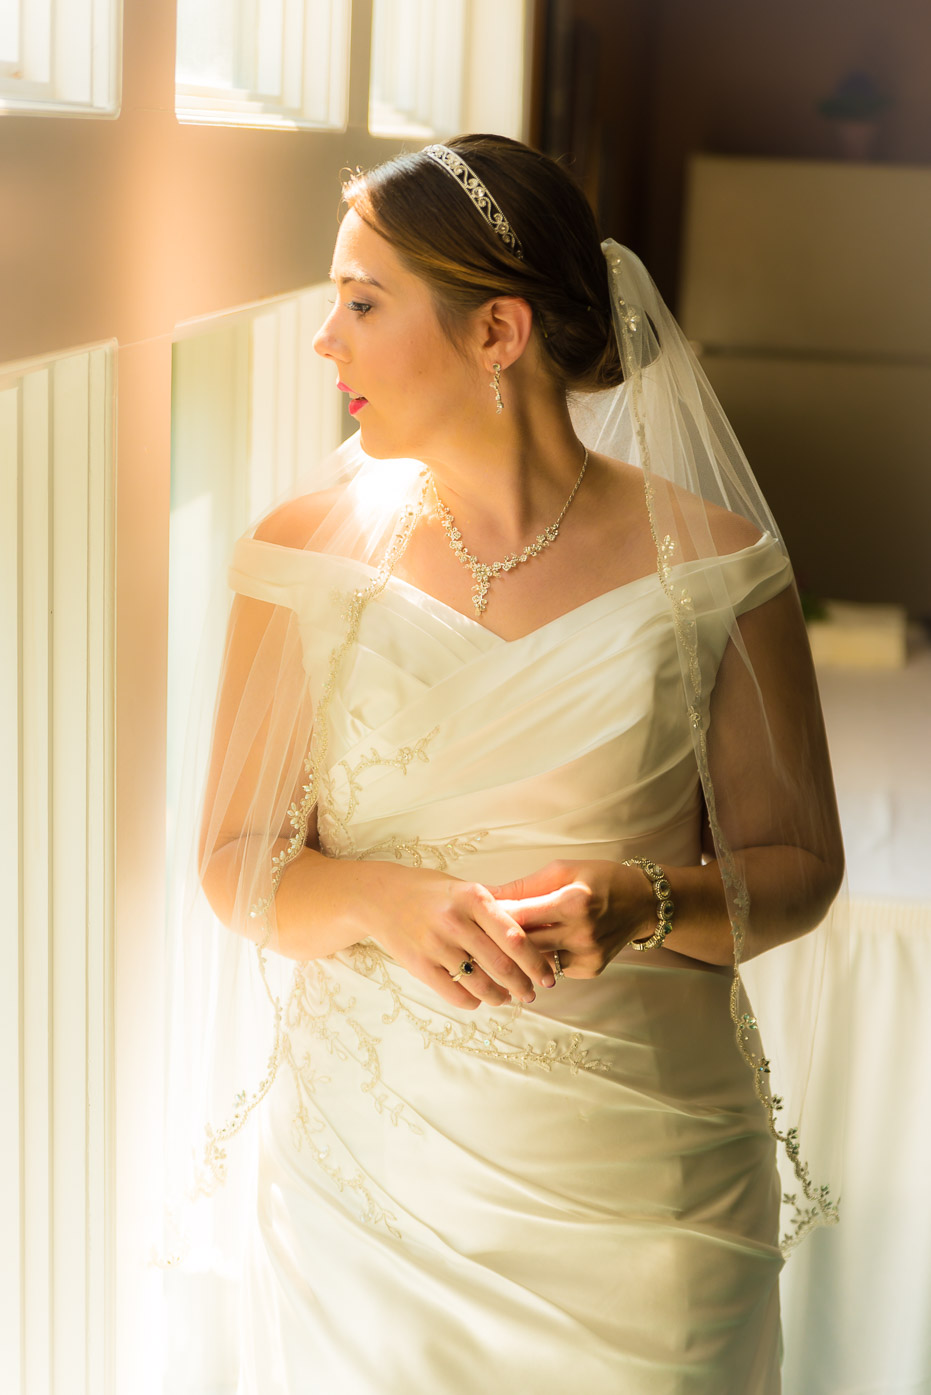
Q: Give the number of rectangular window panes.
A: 5